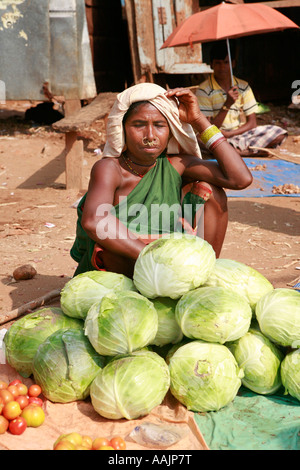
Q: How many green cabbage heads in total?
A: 13